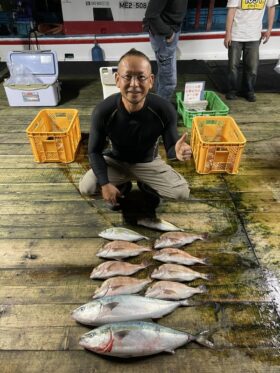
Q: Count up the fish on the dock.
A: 11